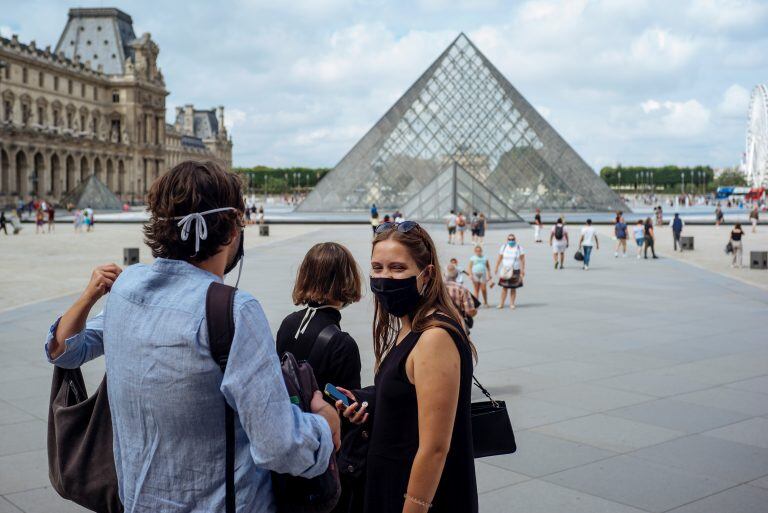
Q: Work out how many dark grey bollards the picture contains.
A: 4